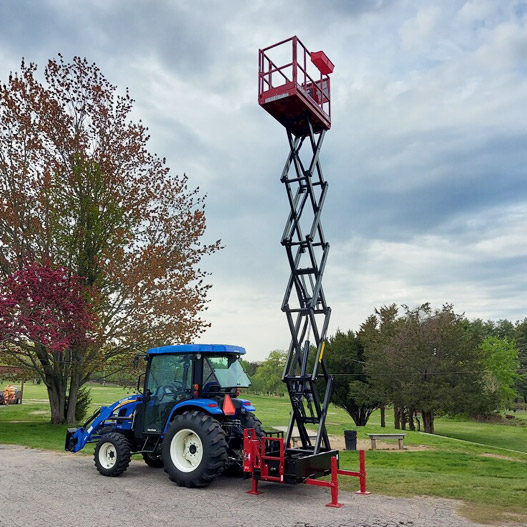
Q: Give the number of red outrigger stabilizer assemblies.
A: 3